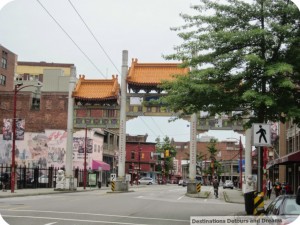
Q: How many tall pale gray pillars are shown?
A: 4